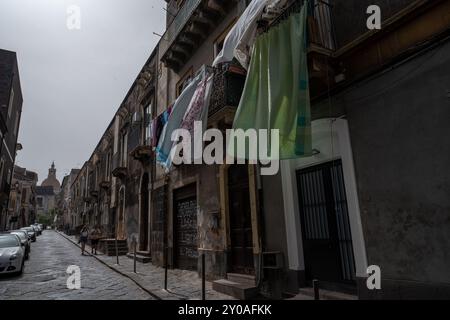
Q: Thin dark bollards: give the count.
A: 5